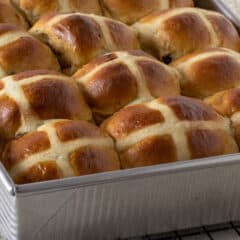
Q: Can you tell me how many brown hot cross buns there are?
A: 12